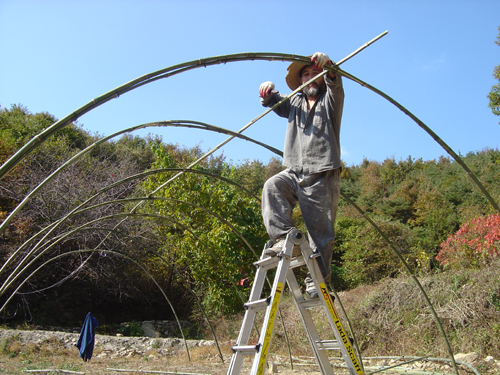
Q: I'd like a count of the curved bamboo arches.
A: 7